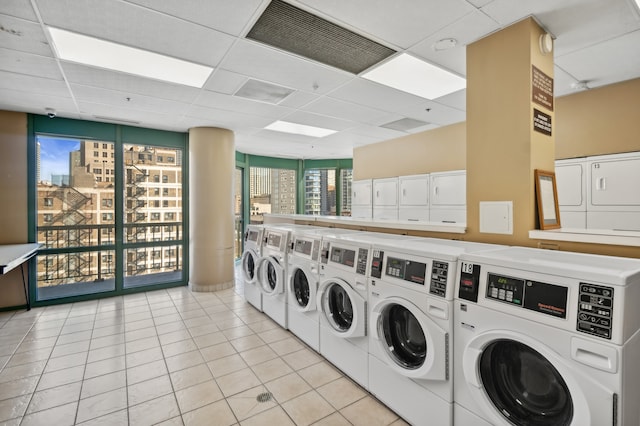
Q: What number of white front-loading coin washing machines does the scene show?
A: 6